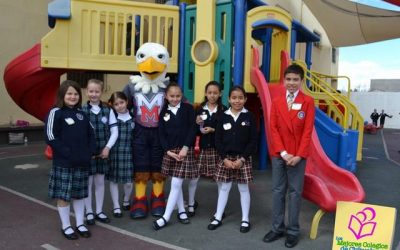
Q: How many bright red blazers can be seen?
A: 1